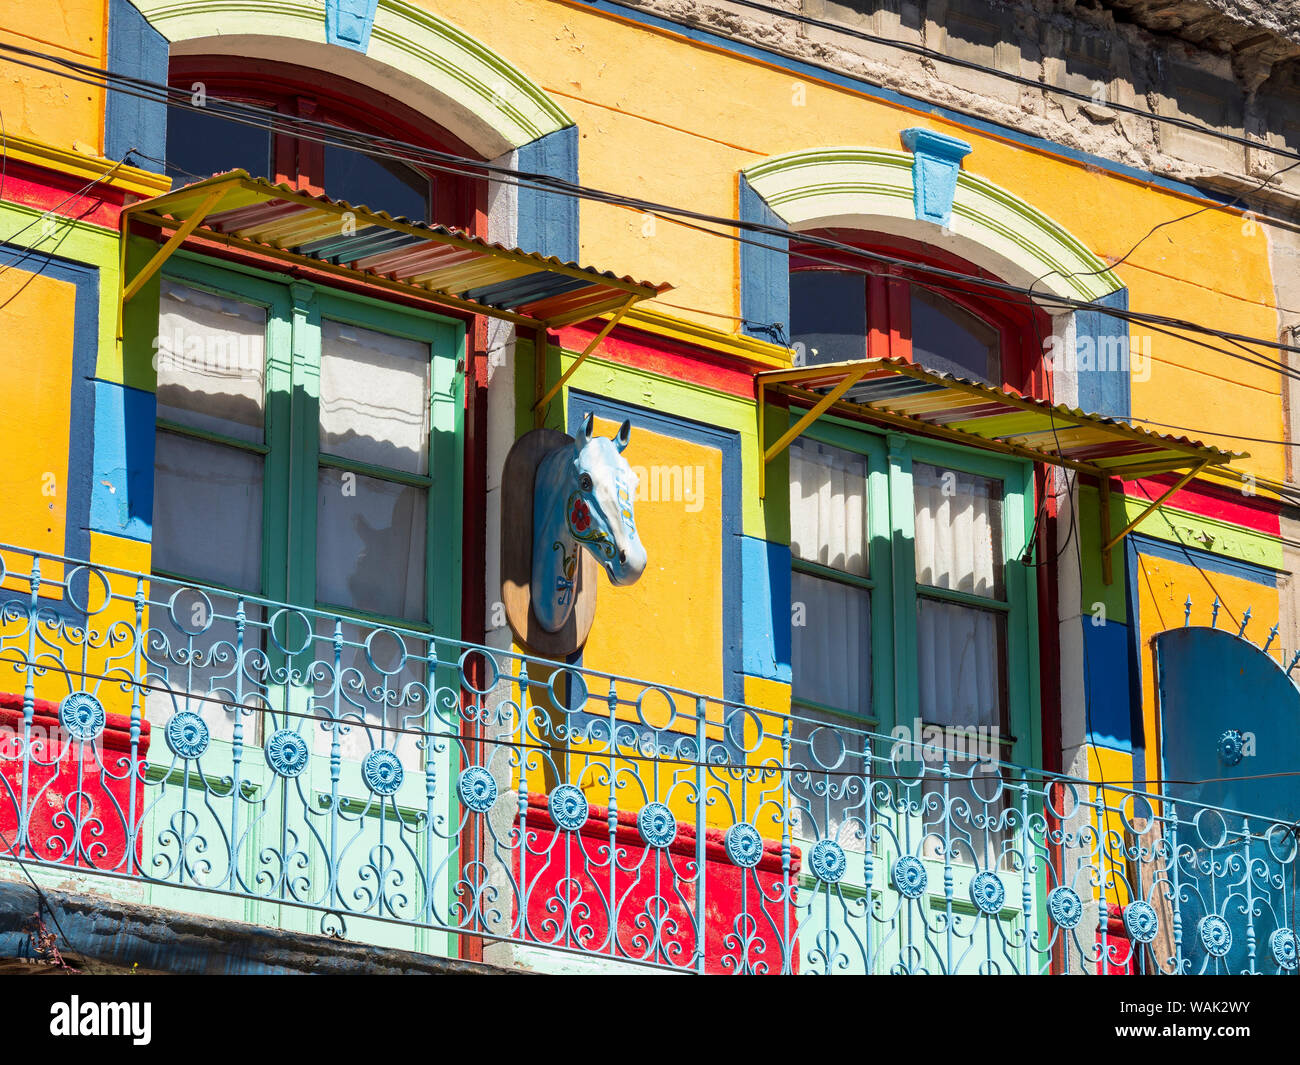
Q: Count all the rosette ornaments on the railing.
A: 15